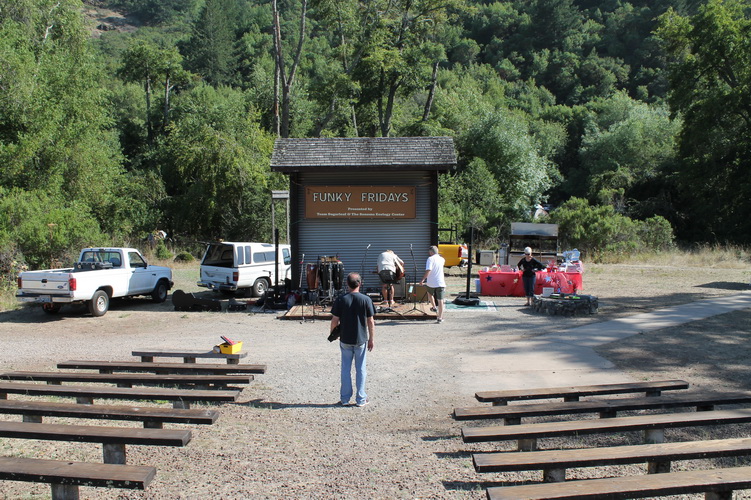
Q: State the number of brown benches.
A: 12